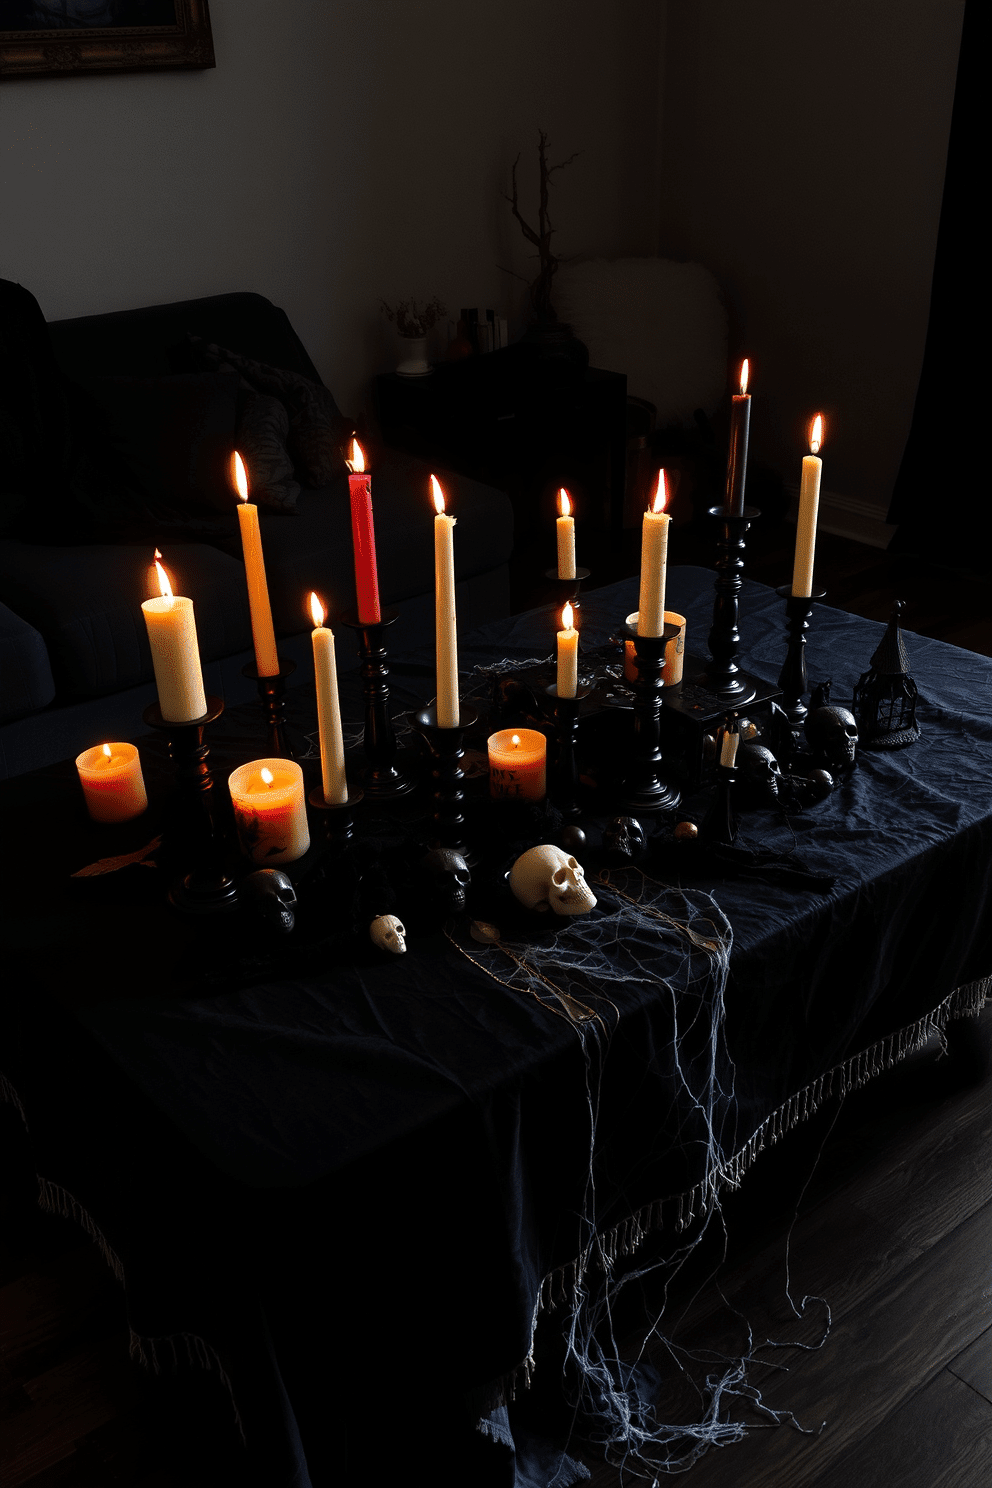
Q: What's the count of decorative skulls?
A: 7